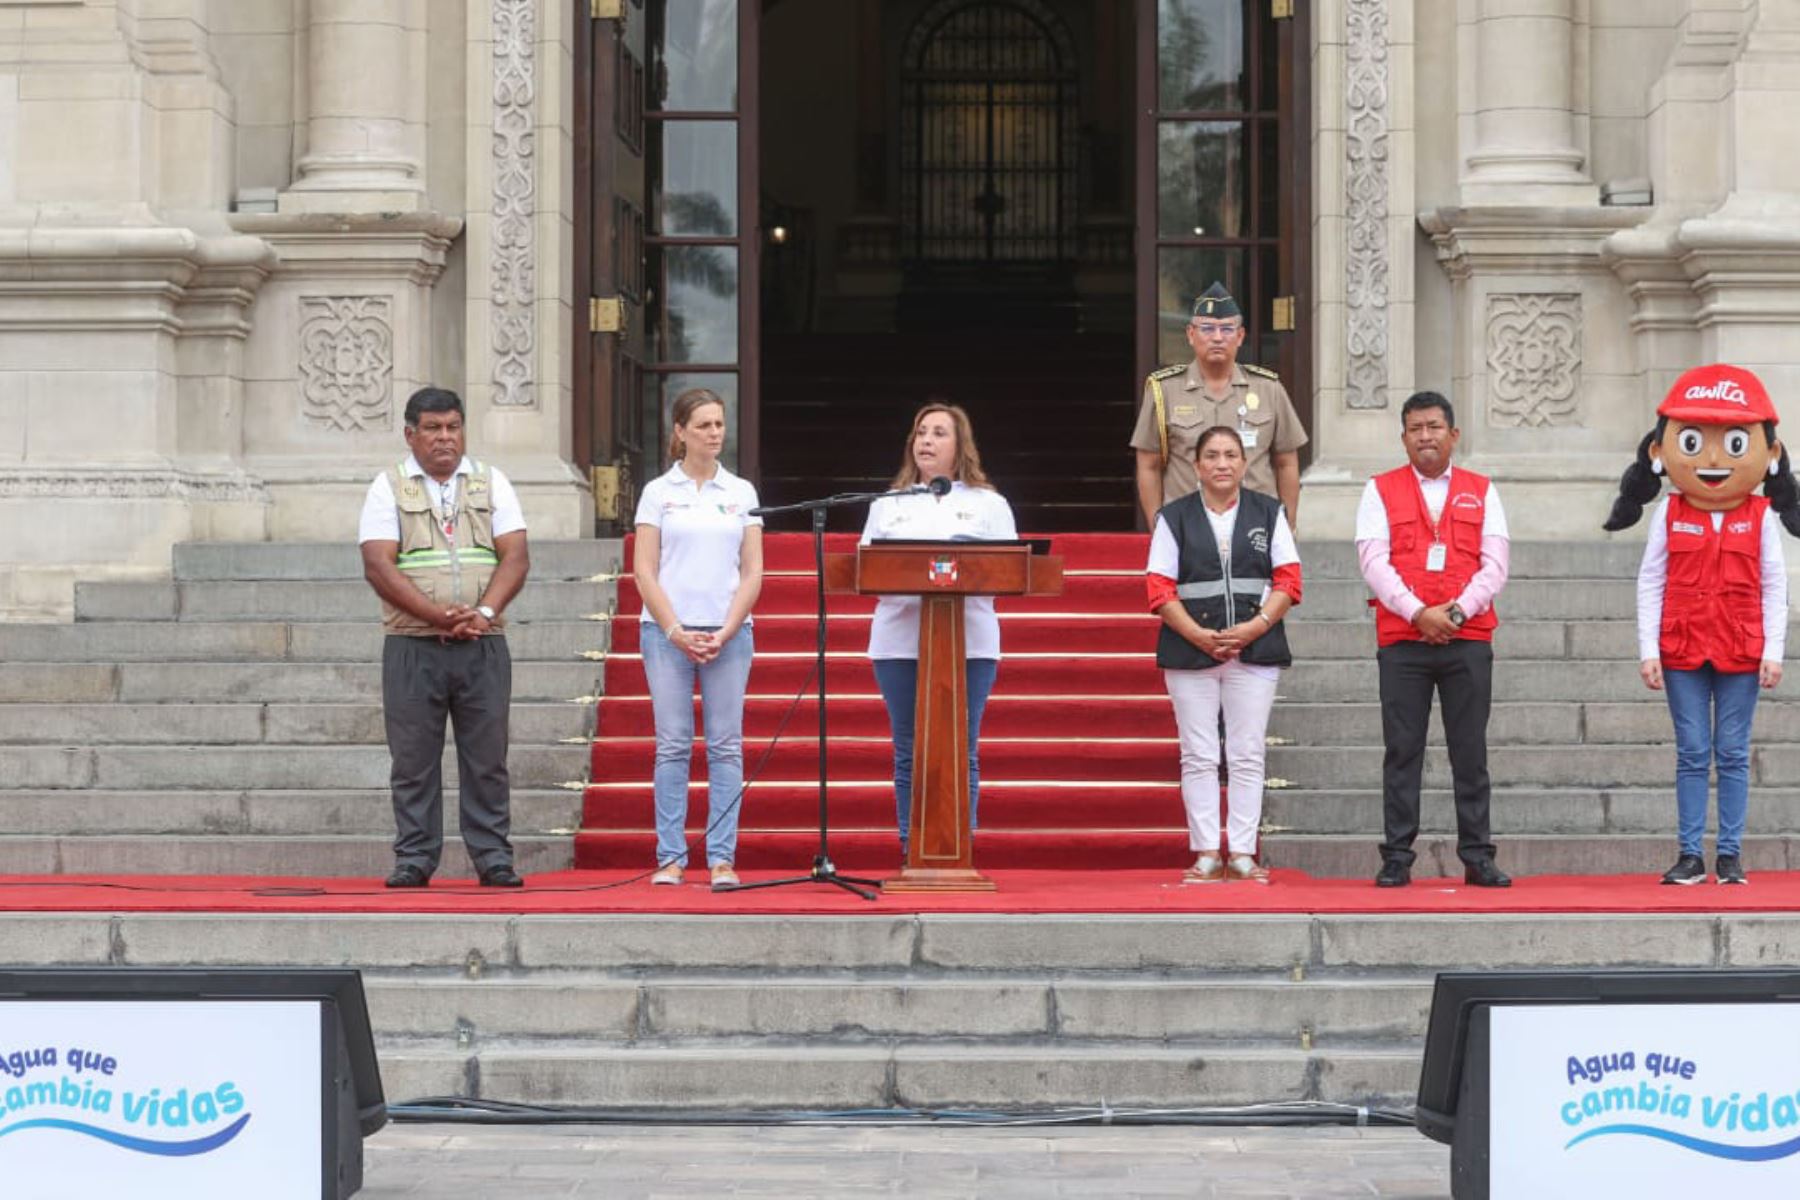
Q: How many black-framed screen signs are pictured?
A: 2